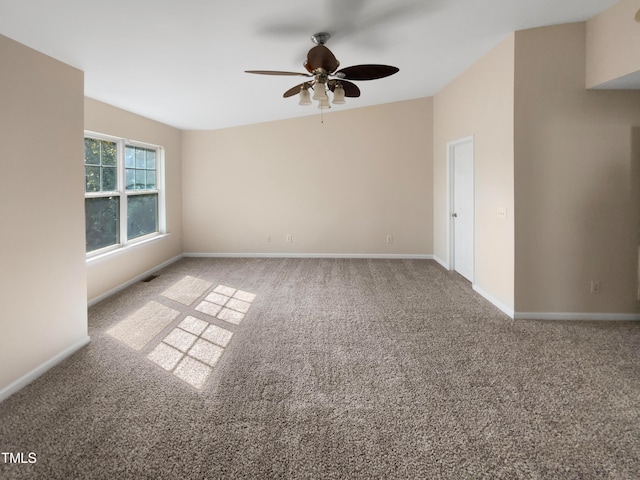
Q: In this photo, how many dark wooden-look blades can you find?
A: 5